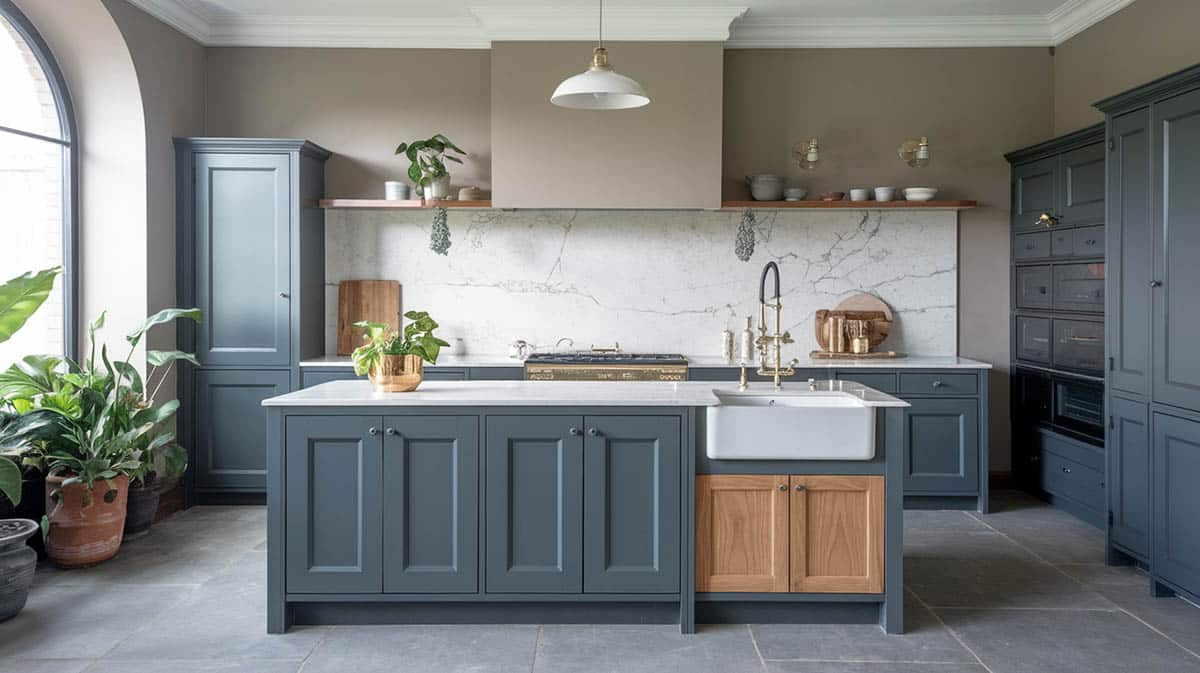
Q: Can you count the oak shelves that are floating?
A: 2